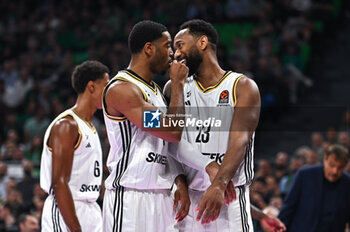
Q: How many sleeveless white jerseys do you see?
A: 3